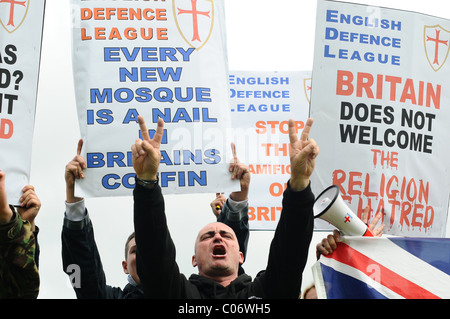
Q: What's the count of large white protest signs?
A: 4